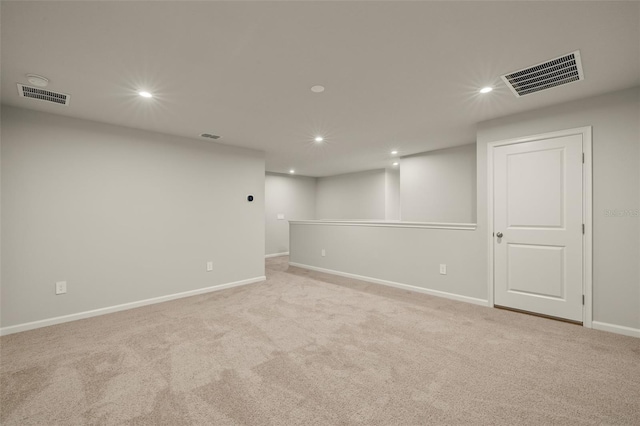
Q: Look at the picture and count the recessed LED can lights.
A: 6